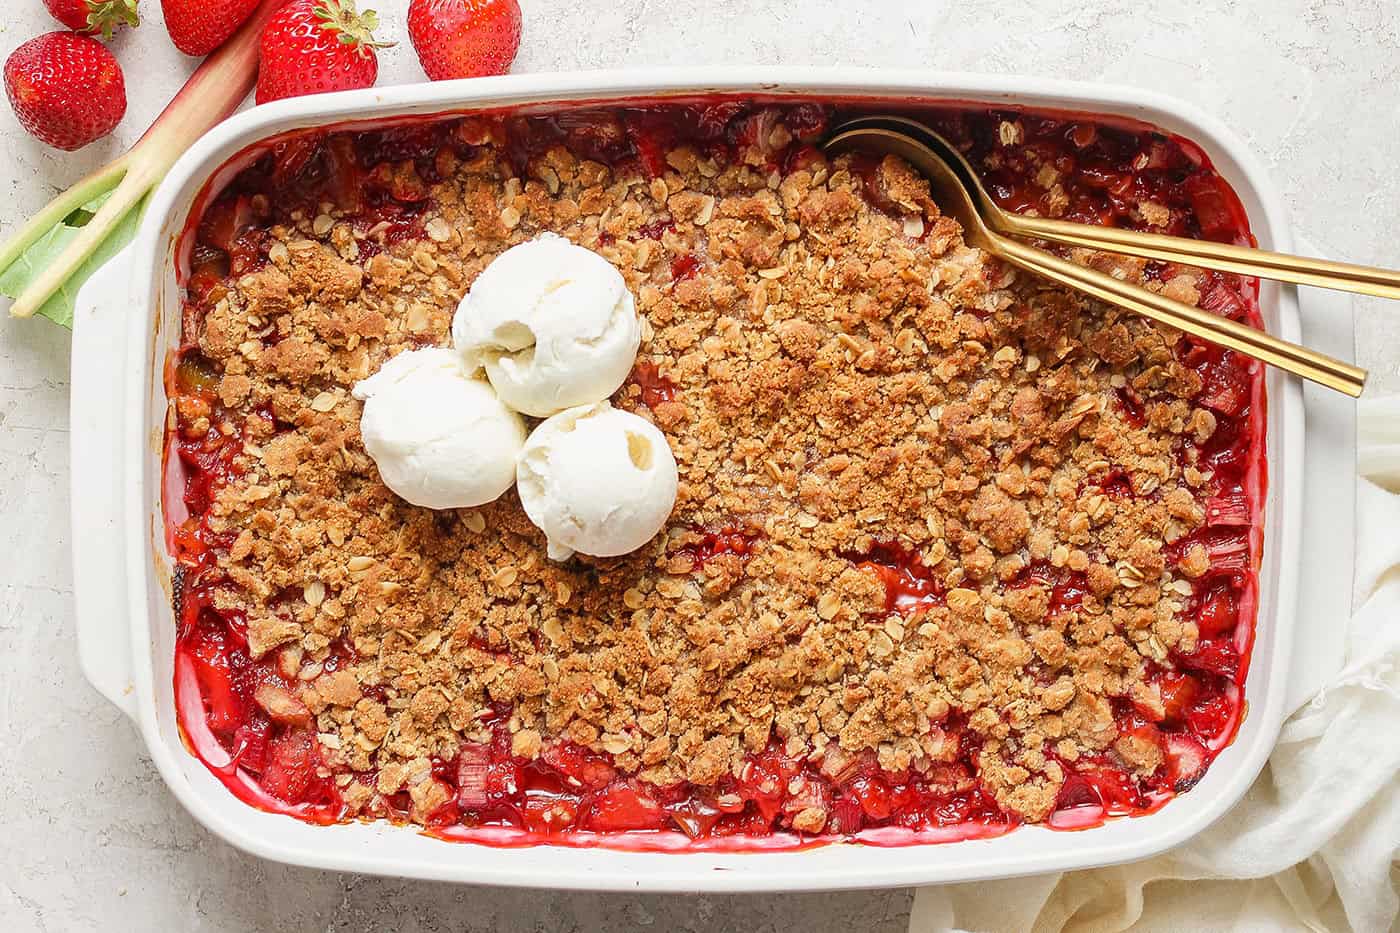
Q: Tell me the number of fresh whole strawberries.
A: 5